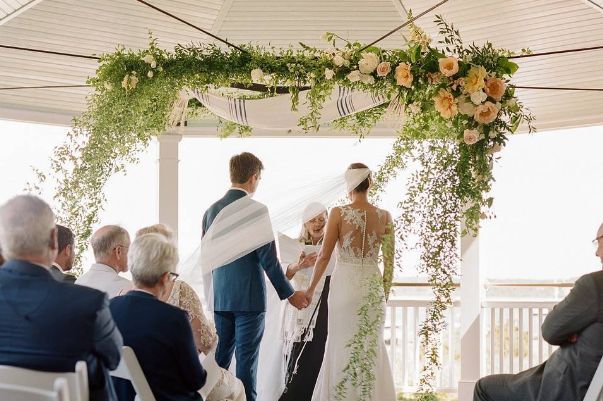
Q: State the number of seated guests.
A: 6